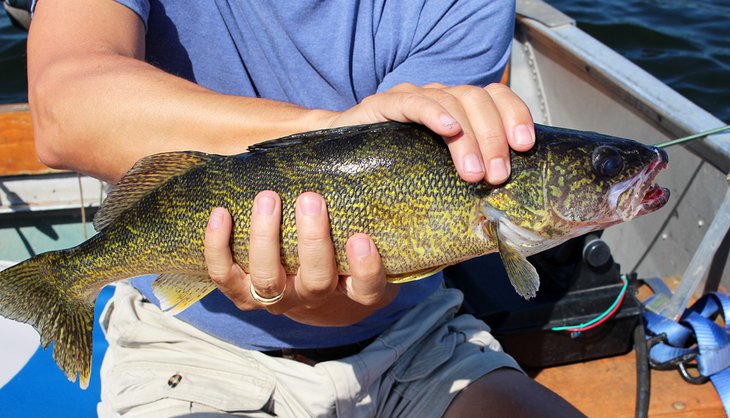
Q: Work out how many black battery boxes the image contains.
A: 1